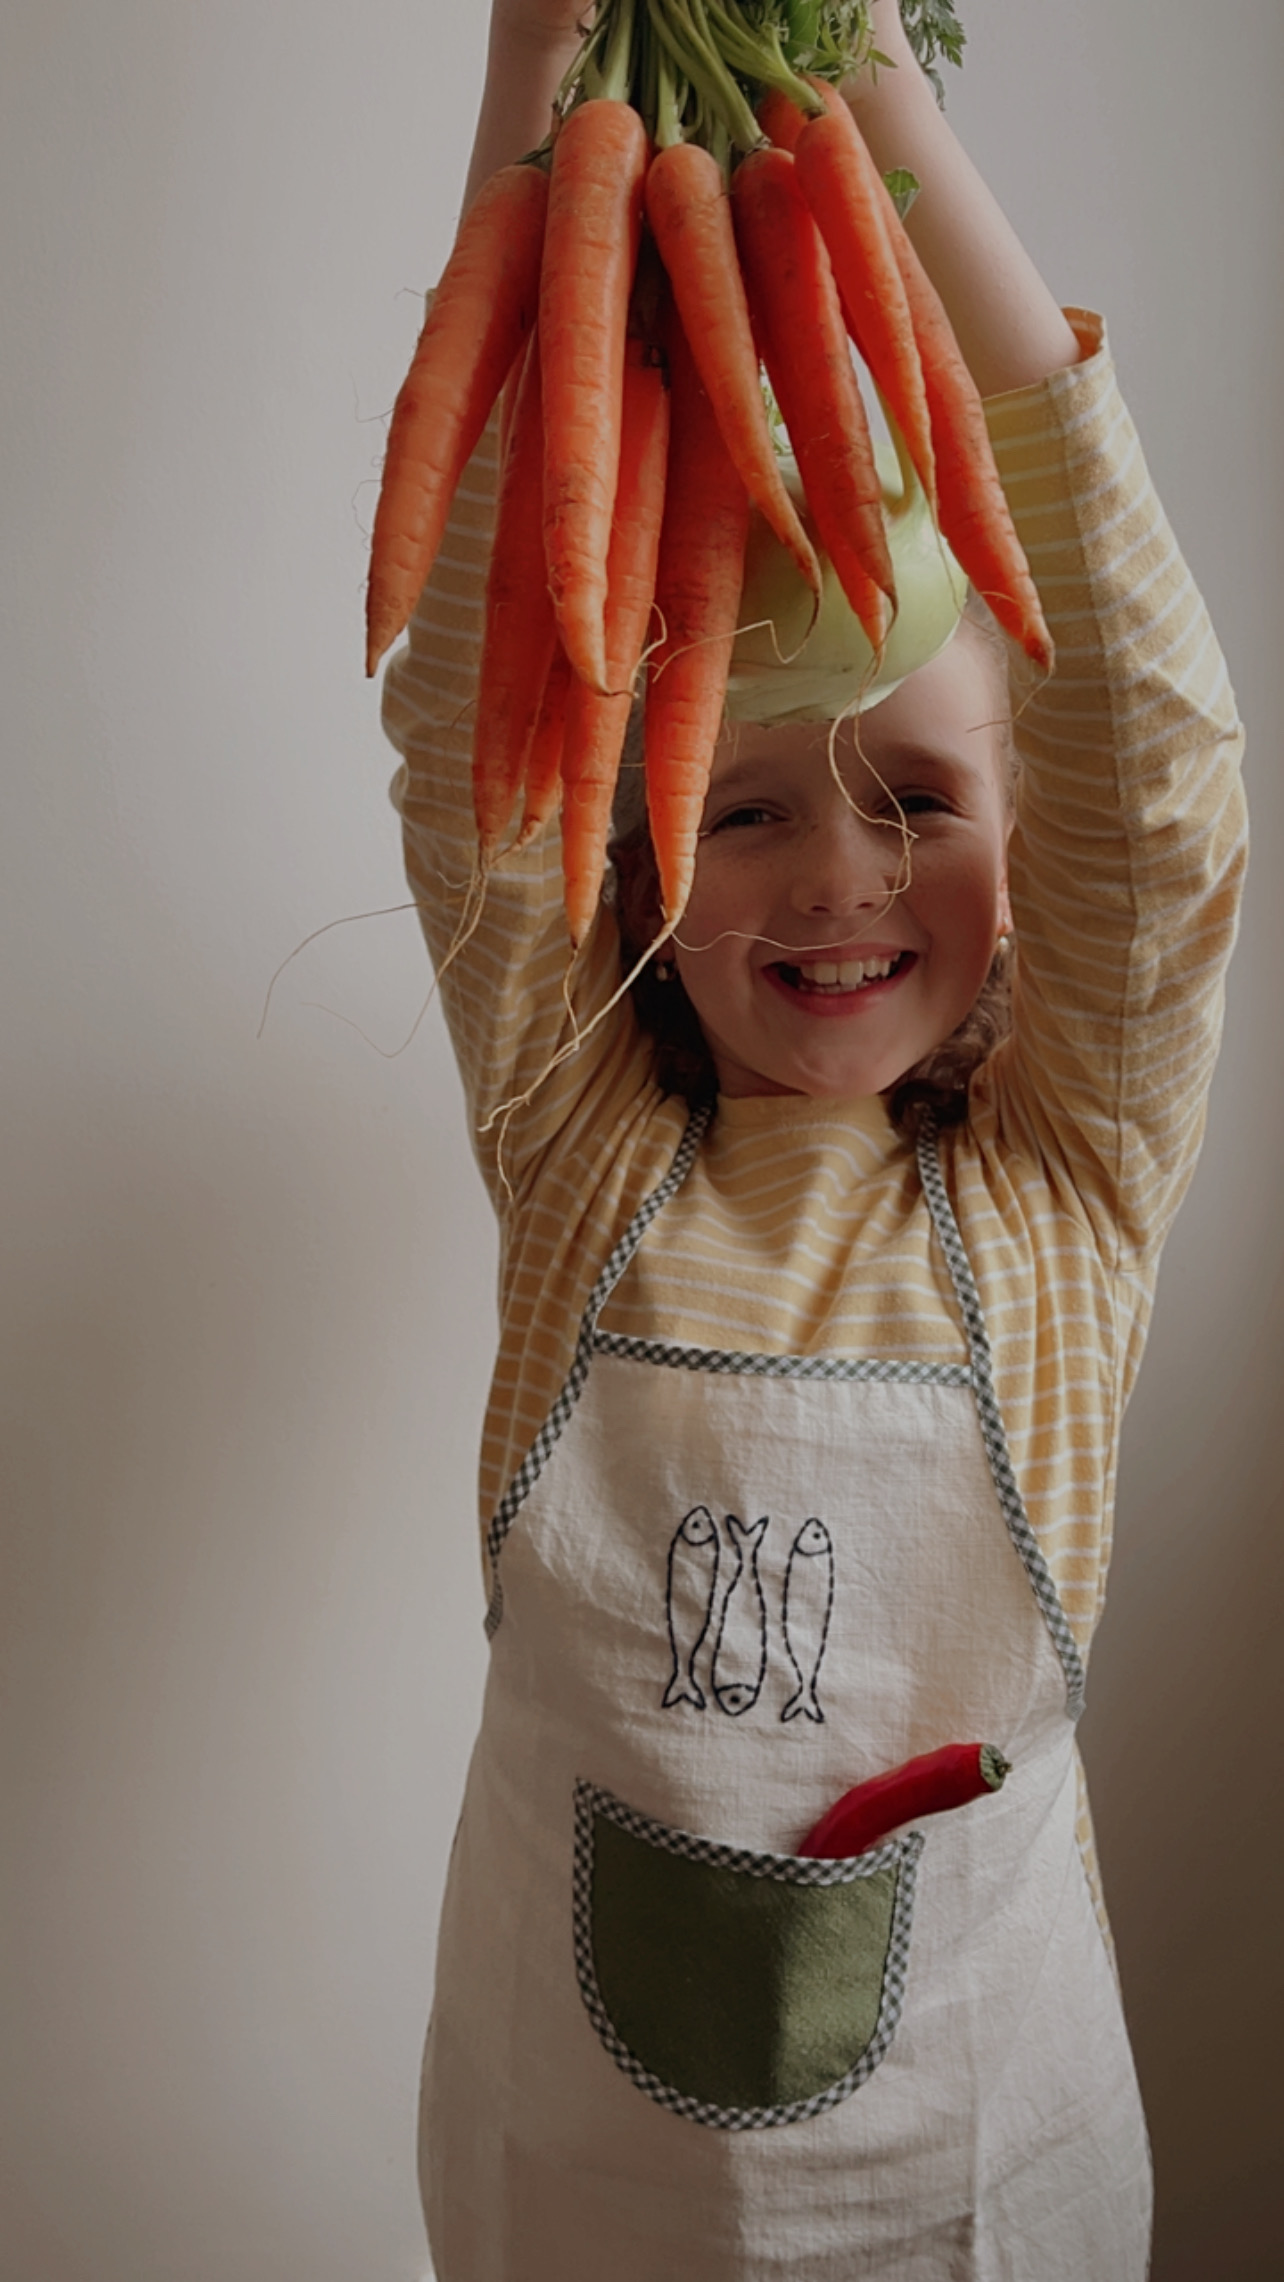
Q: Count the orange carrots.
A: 11